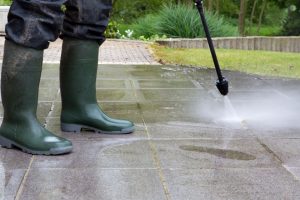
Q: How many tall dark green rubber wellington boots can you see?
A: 2